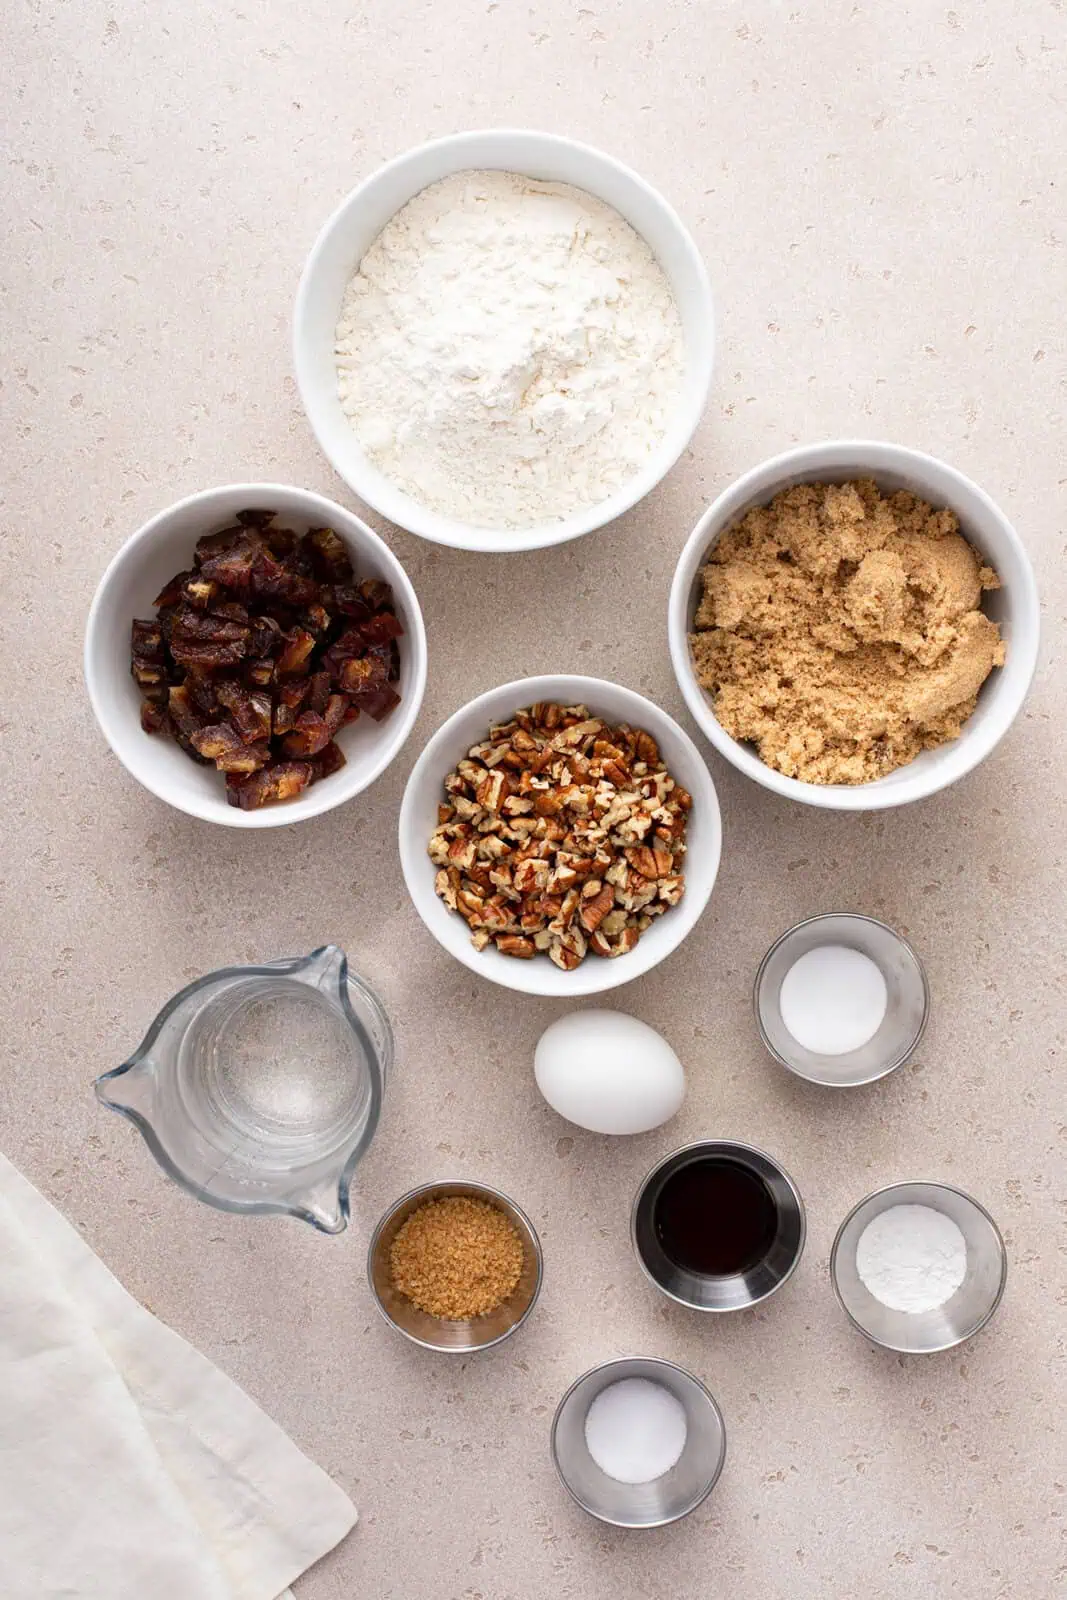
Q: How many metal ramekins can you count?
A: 5